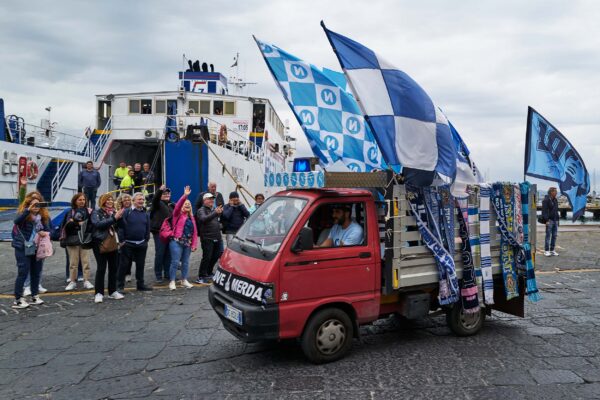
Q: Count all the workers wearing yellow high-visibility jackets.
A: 2